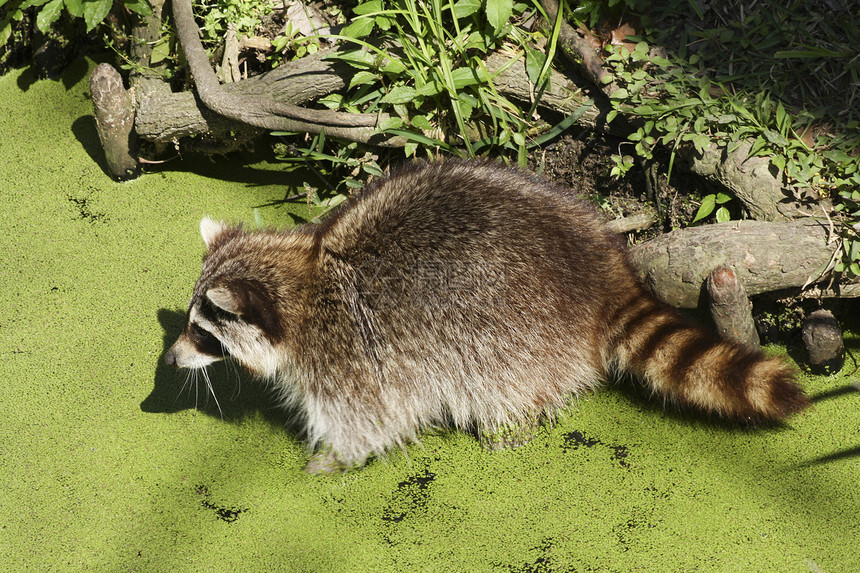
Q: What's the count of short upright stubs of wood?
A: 3